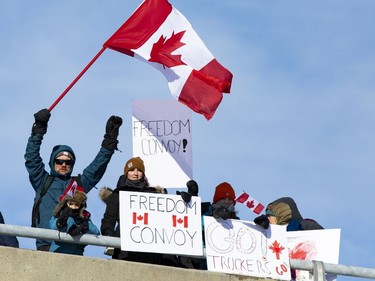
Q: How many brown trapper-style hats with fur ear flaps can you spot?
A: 1